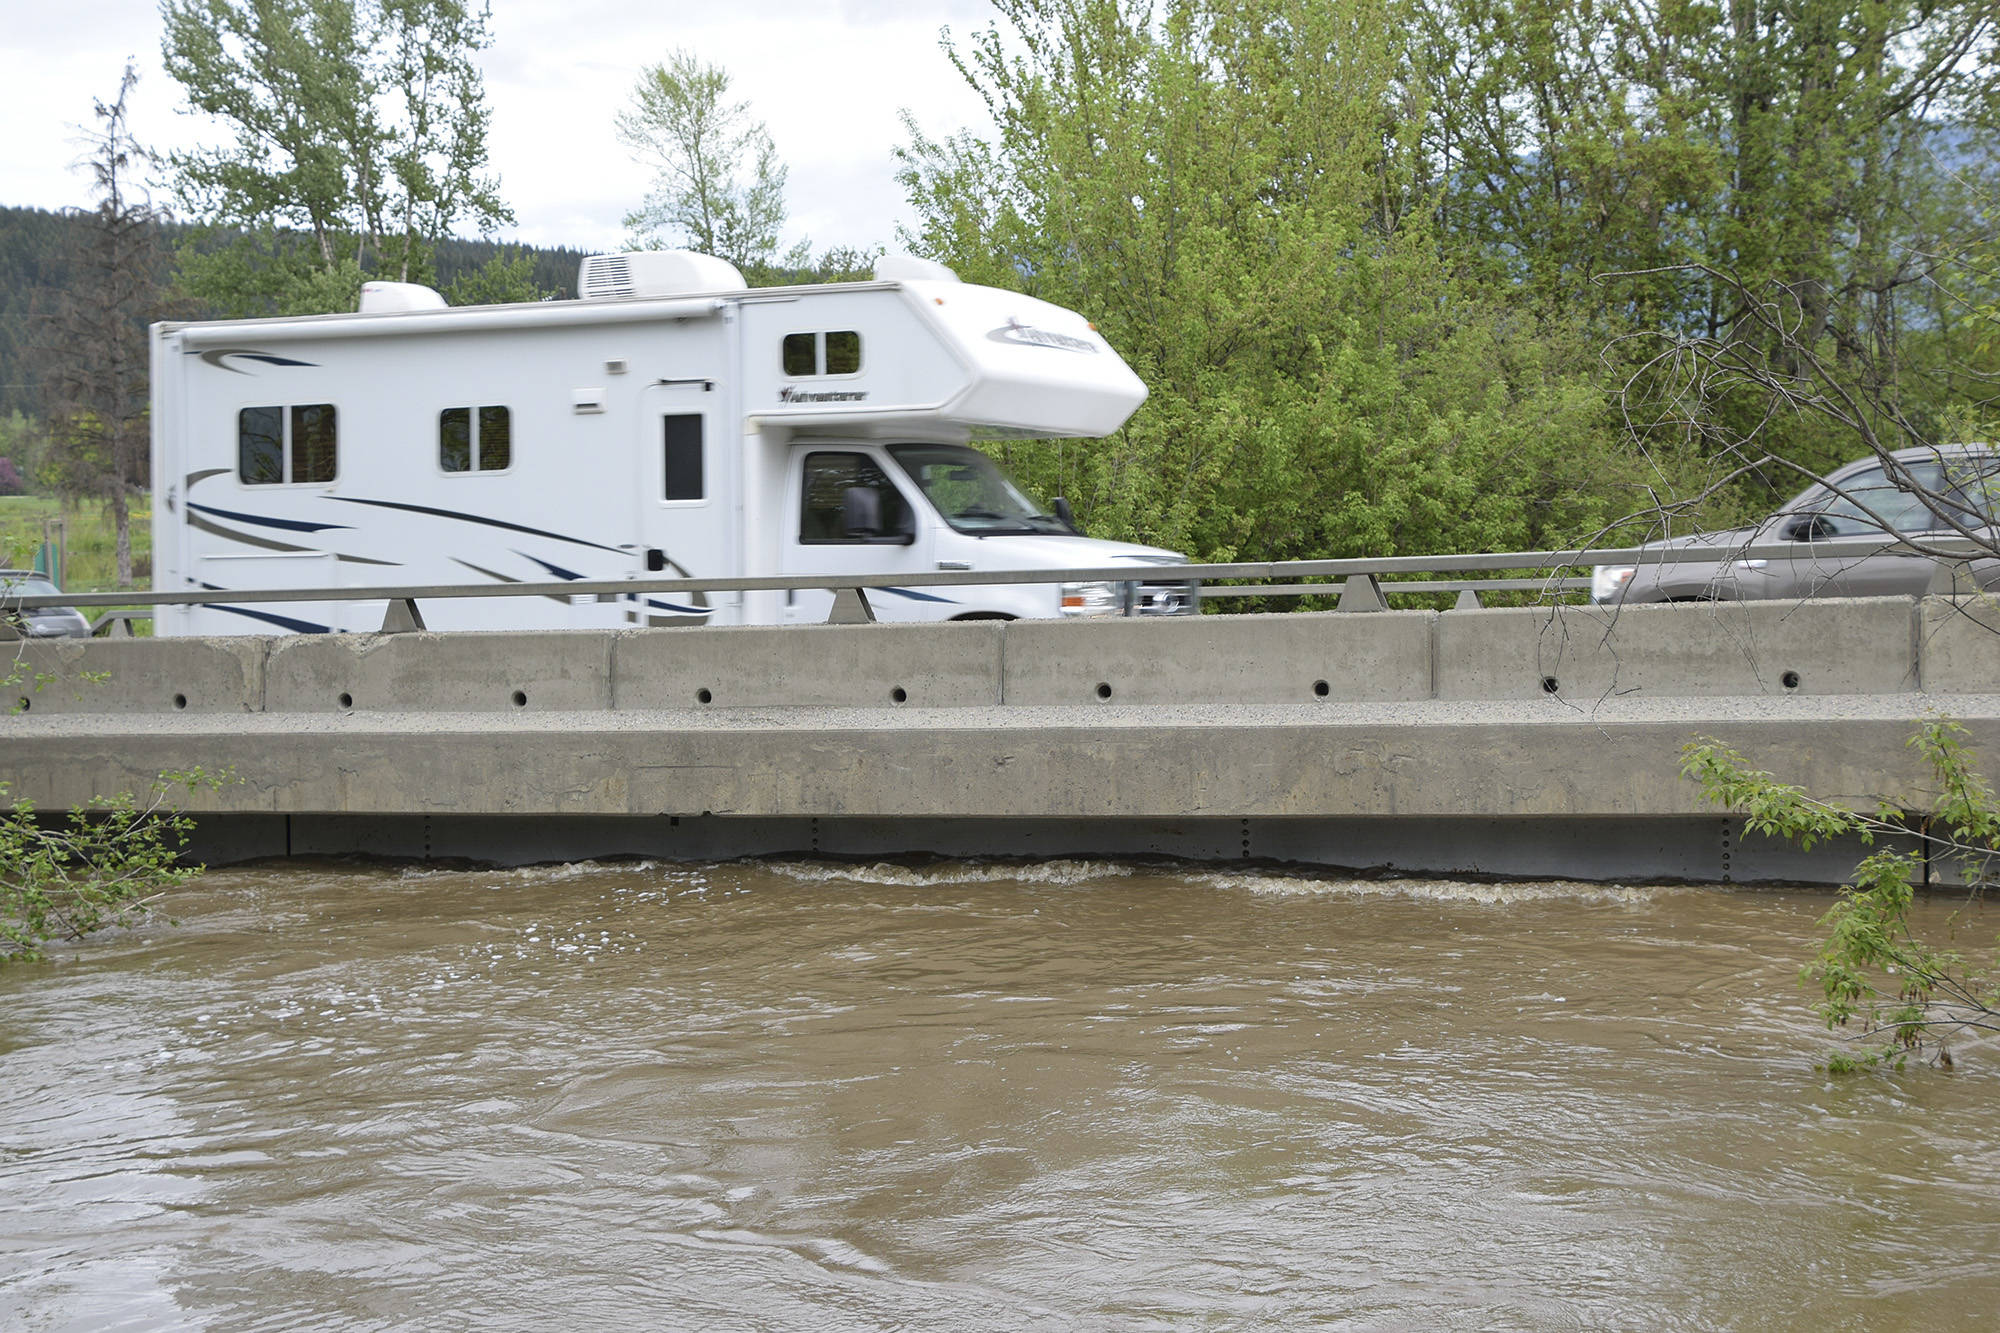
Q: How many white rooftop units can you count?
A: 3